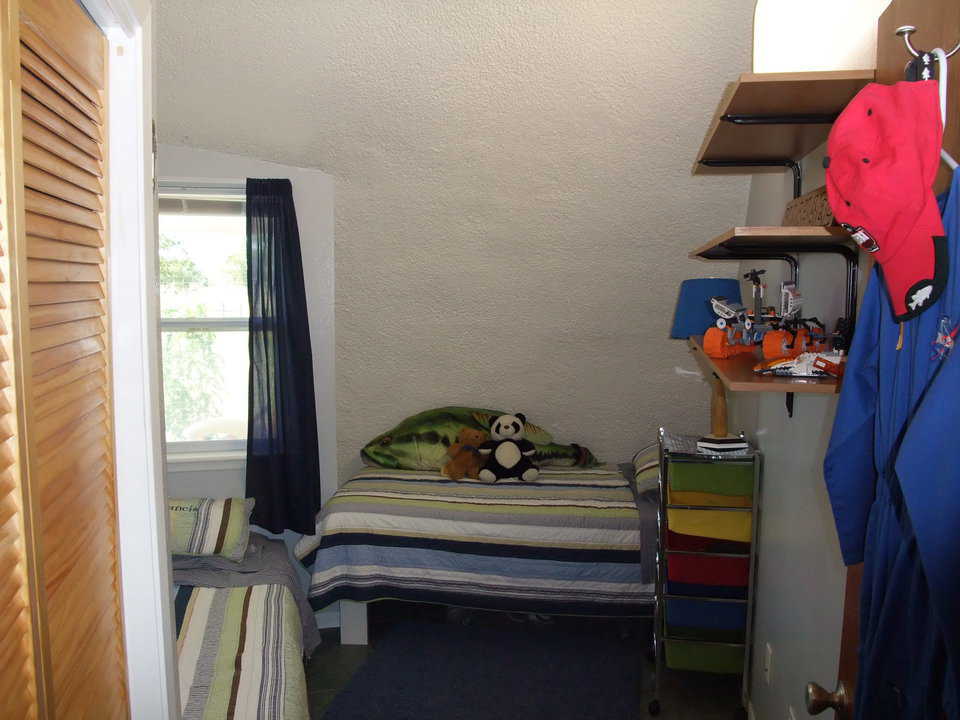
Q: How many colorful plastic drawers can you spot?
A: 5